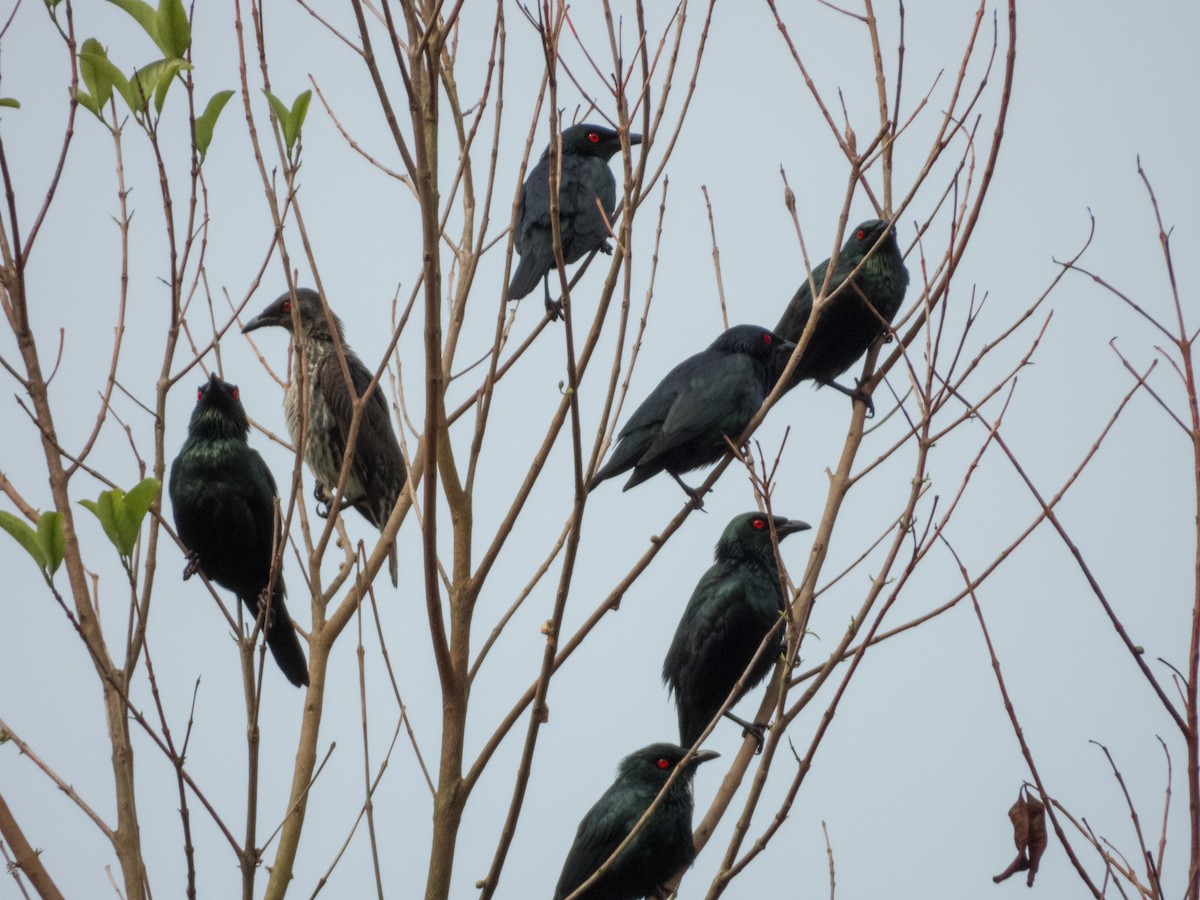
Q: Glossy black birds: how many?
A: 6